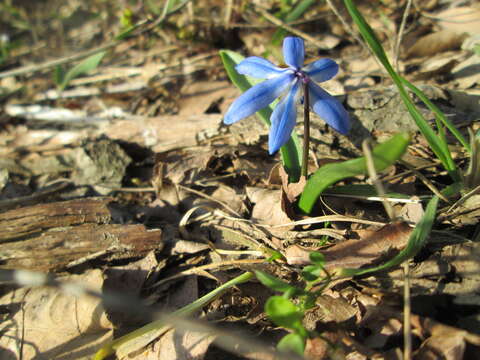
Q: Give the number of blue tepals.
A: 6